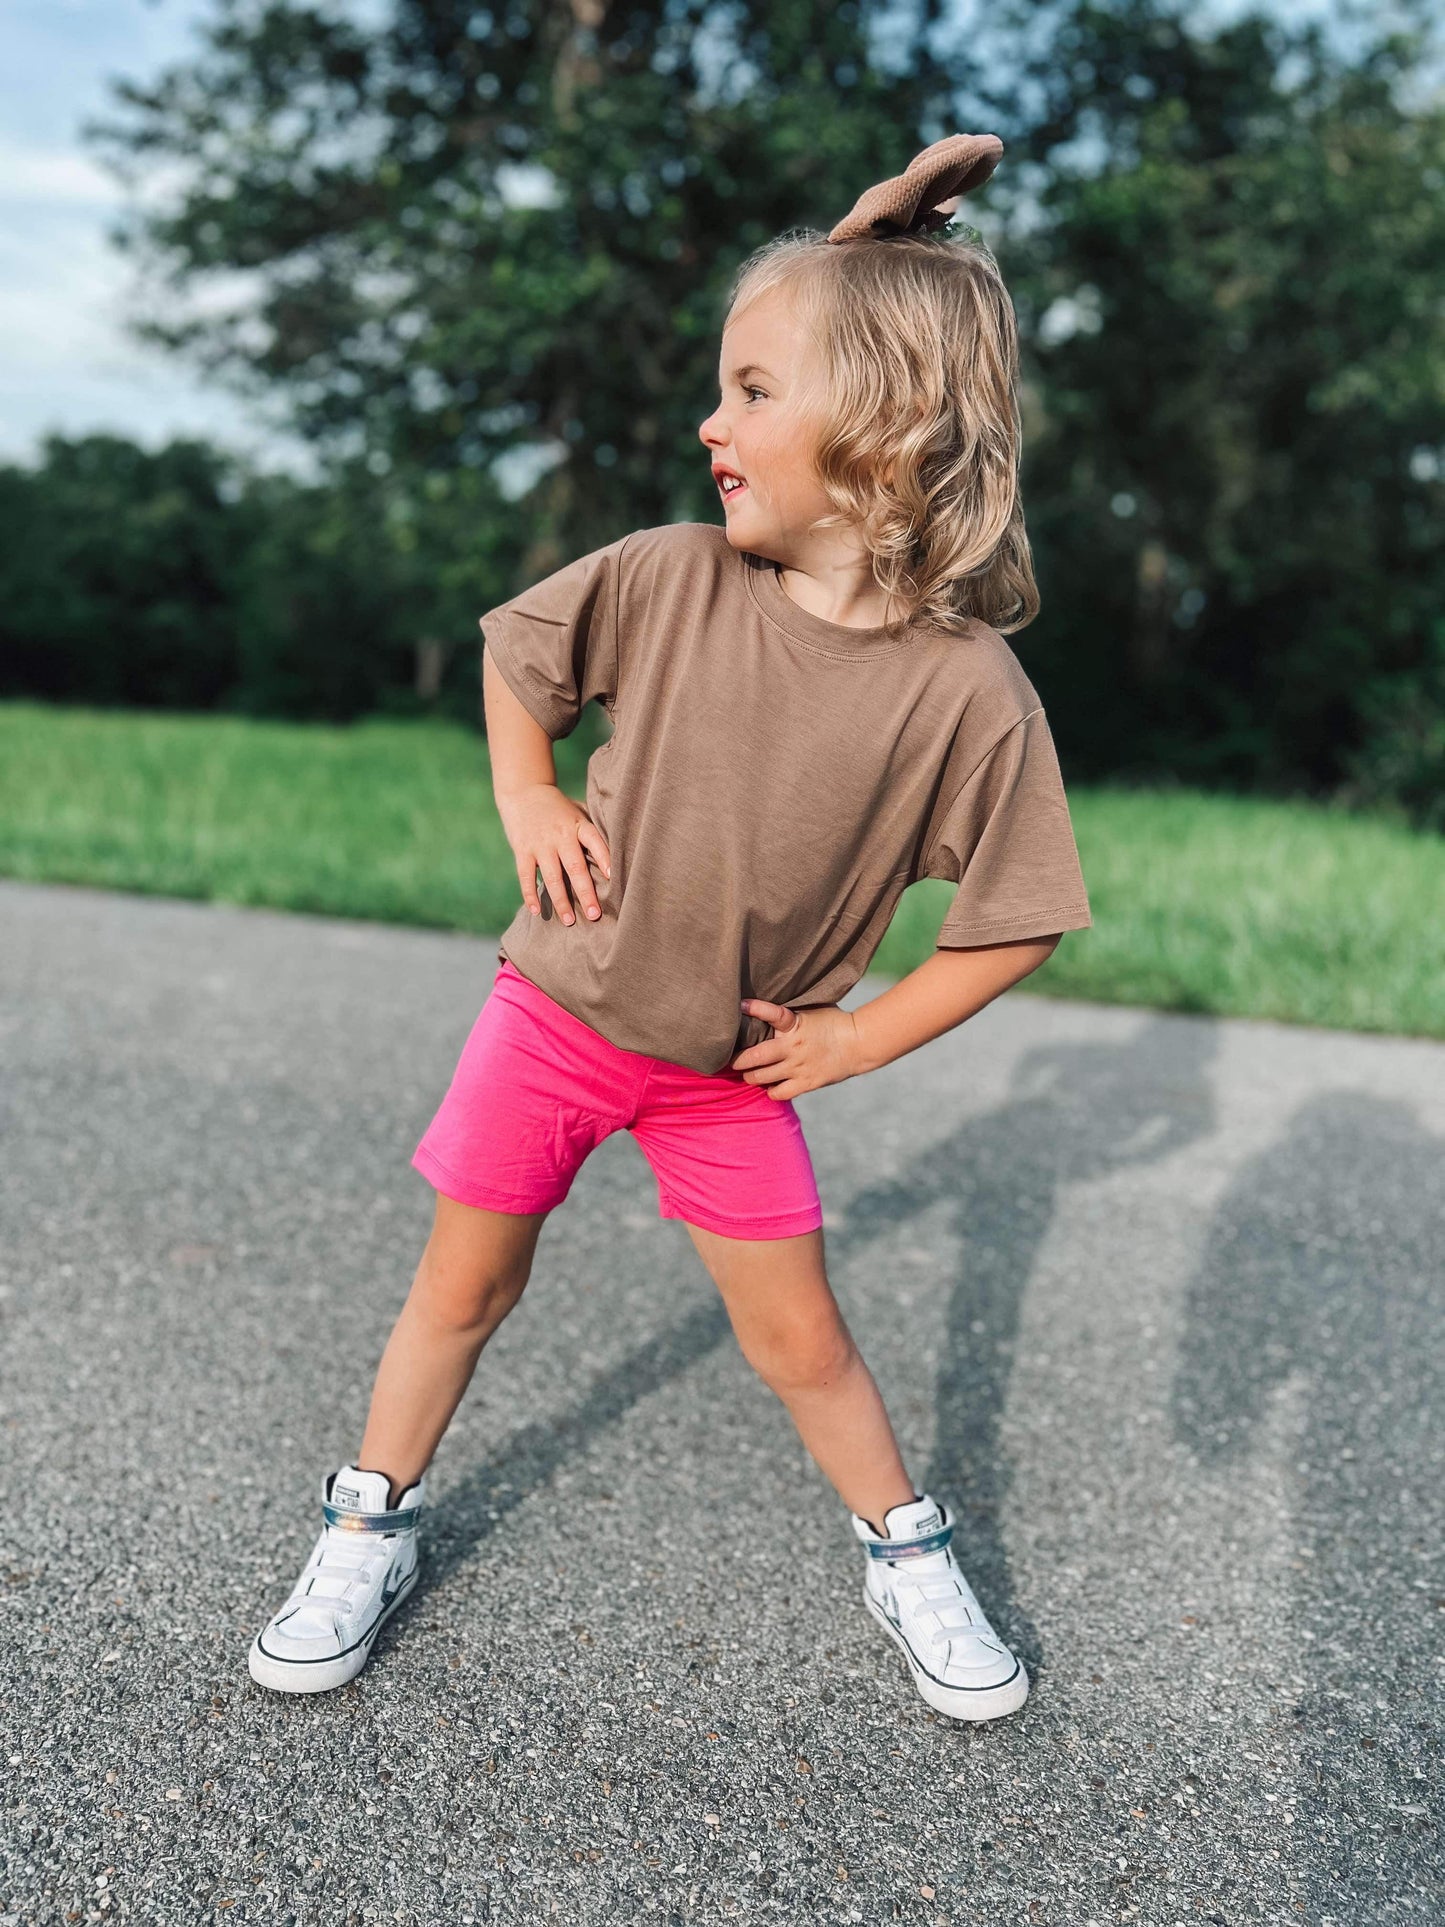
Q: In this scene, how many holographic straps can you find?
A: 2